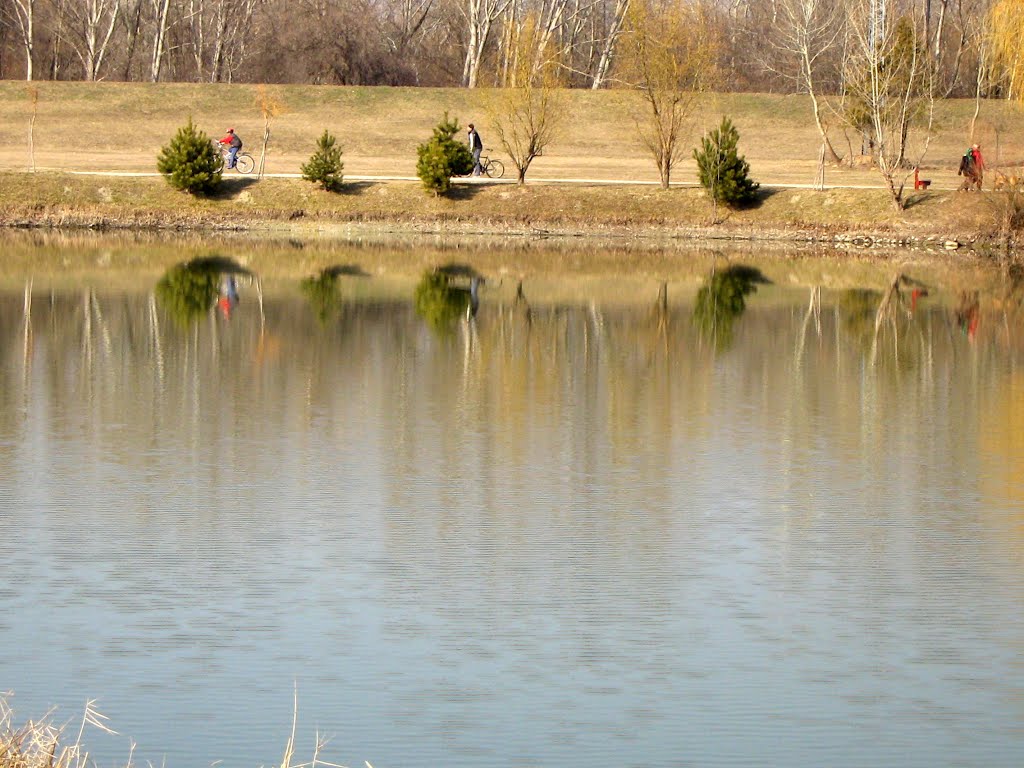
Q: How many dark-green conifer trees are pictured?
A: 4